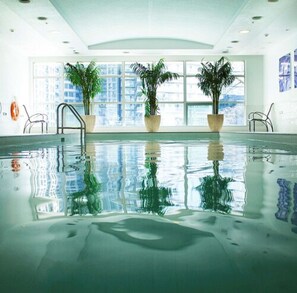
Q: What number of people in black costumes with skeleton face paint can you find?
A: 0